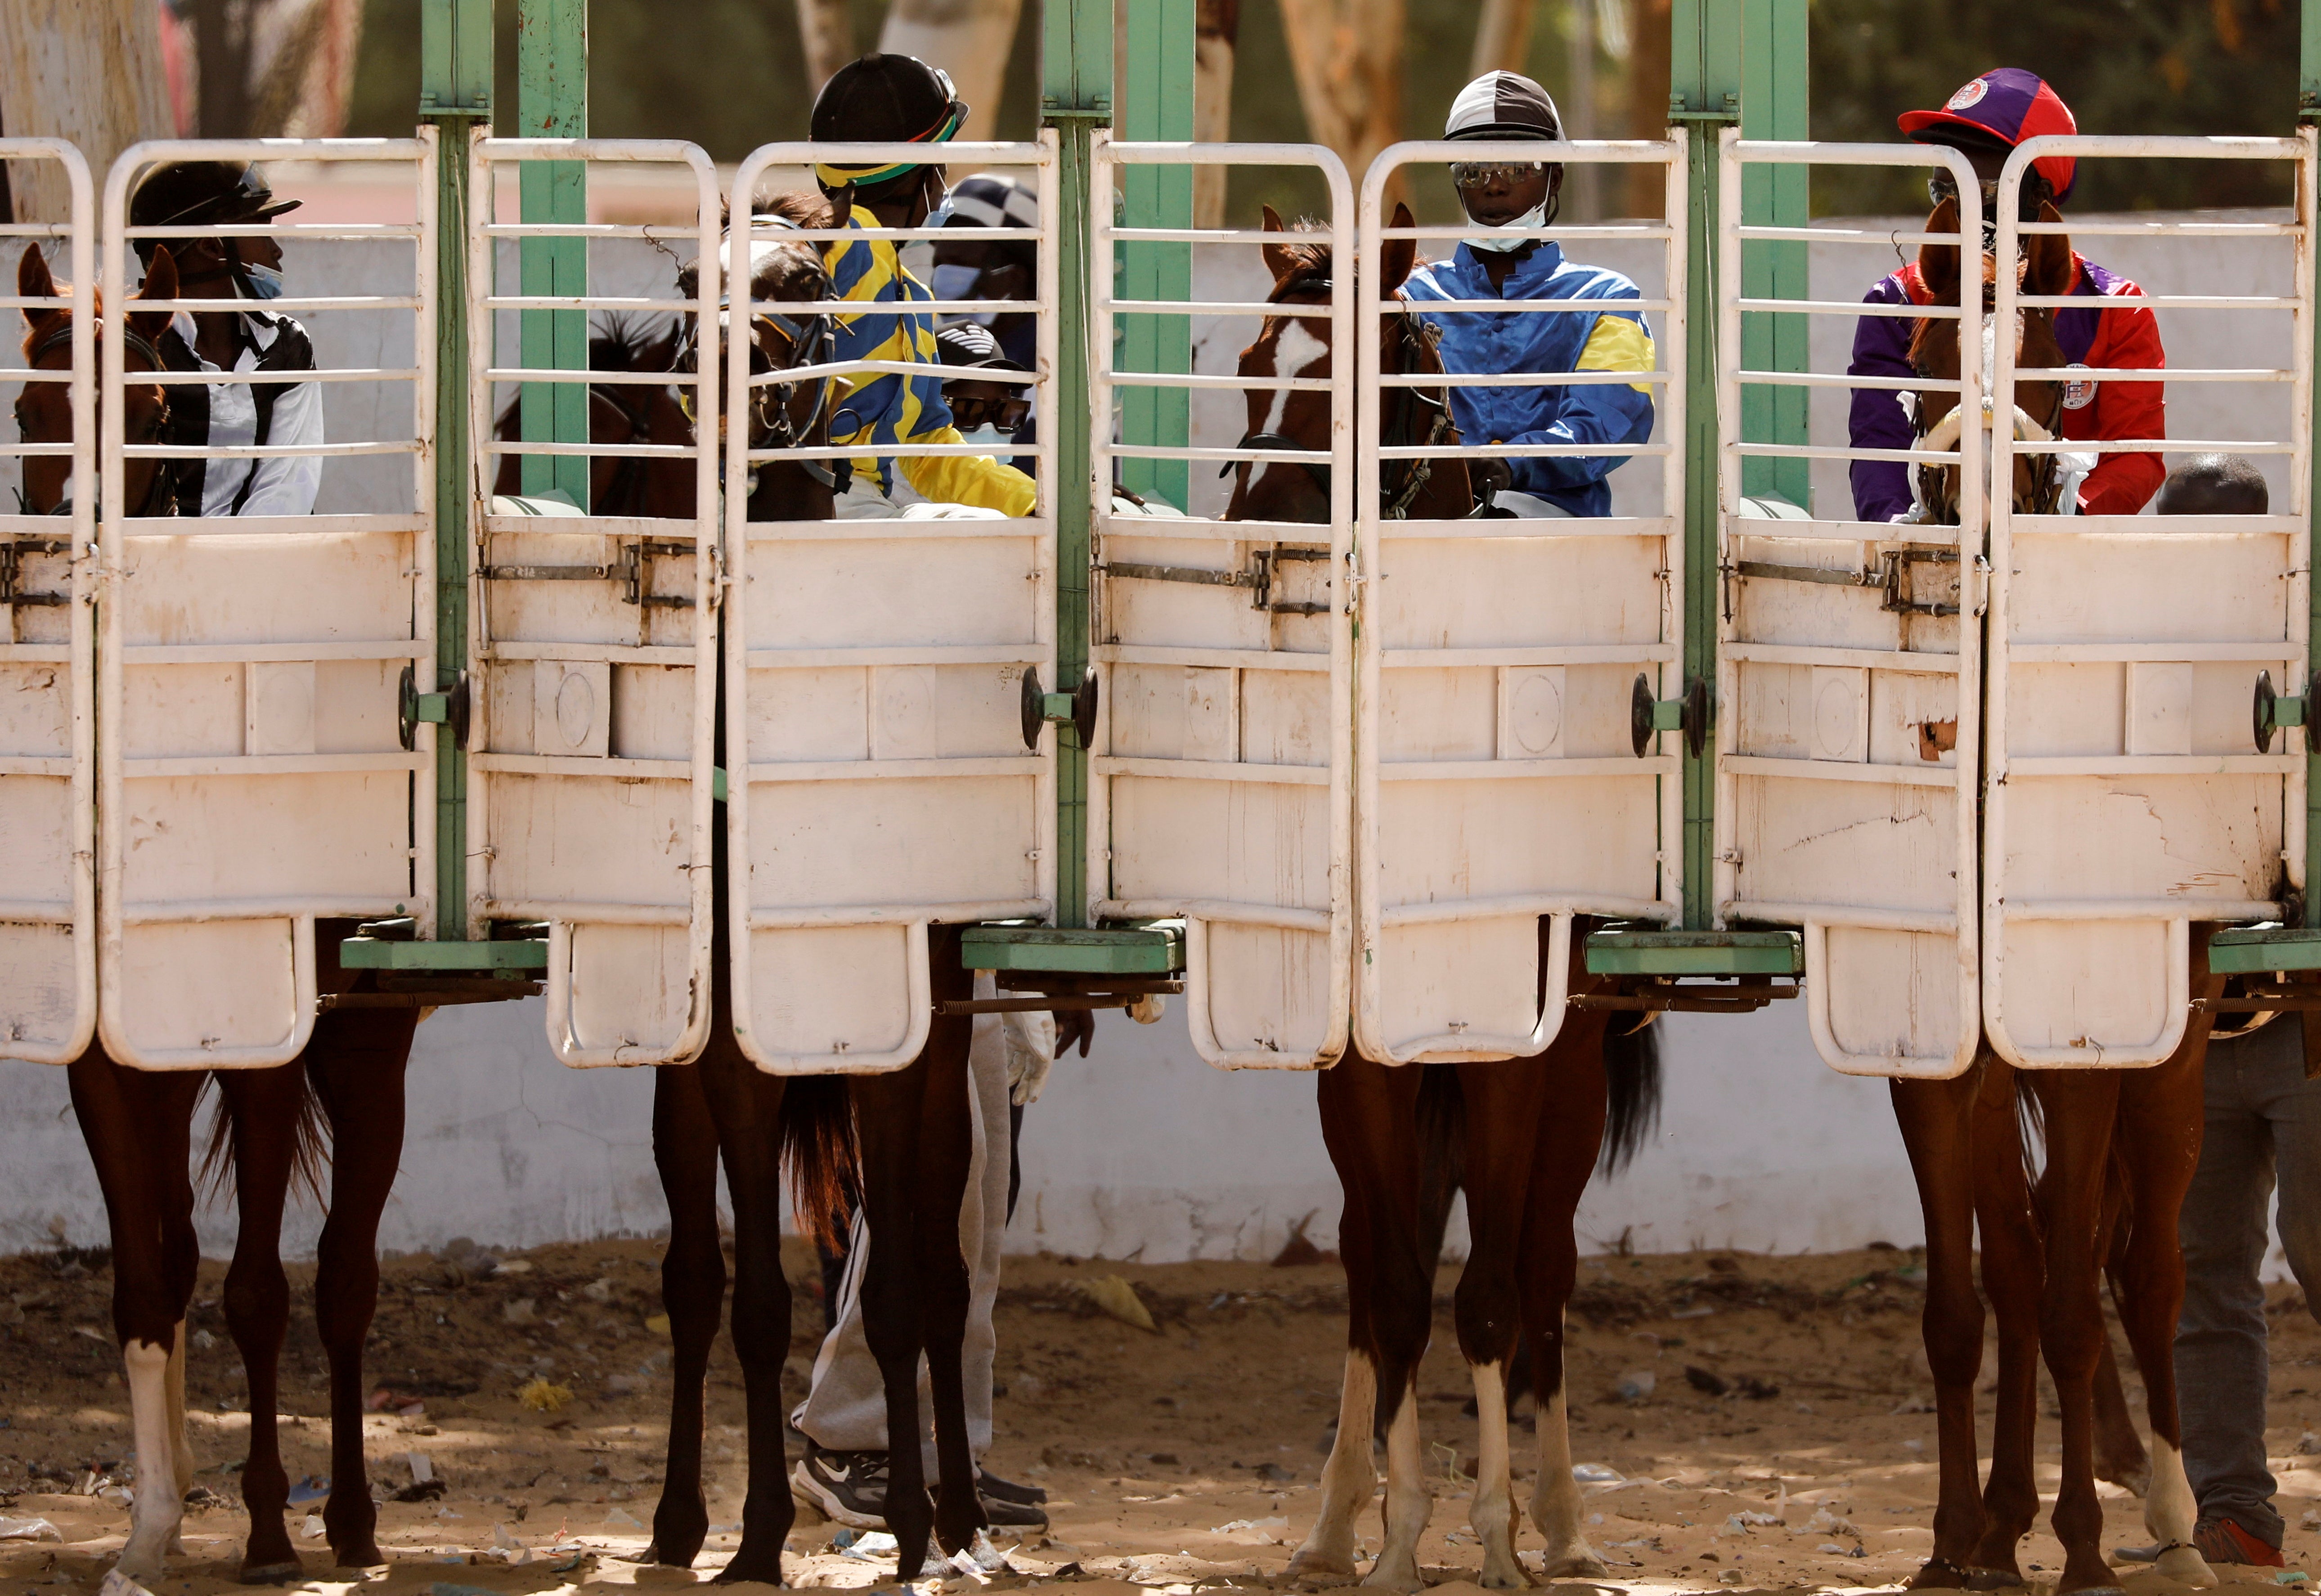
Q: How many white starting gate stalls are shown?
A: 4